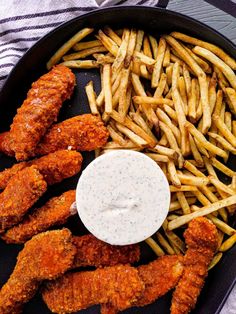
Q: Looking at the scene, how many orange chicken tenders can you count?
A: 10